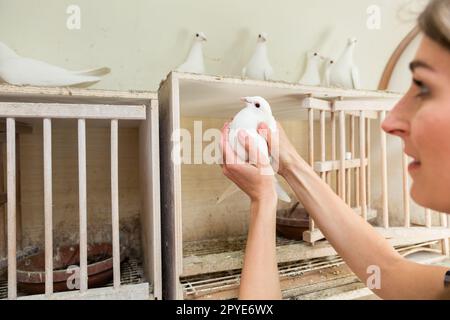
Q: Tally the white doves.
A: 7